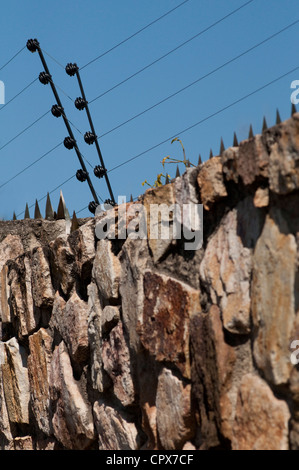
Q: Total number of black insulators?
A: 11